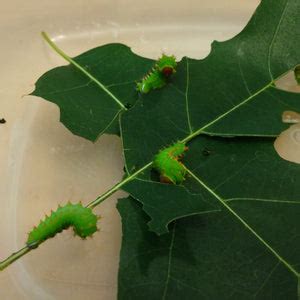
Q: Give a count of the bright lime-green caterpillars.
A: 3